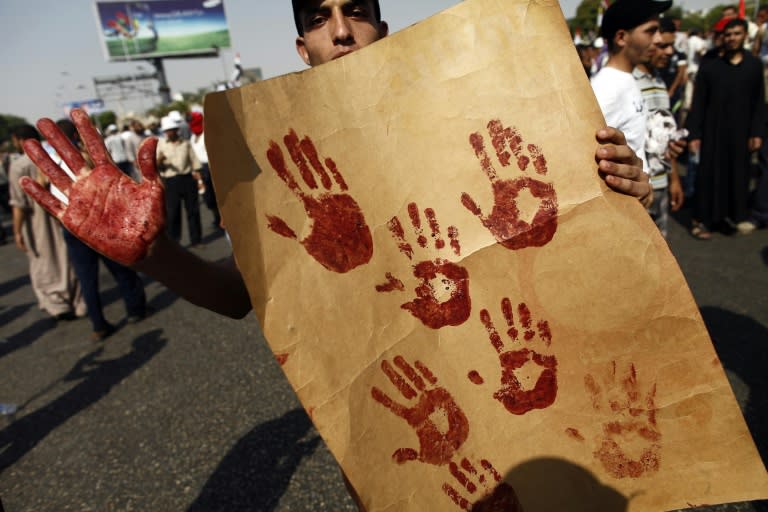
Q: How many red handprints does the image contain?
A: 7